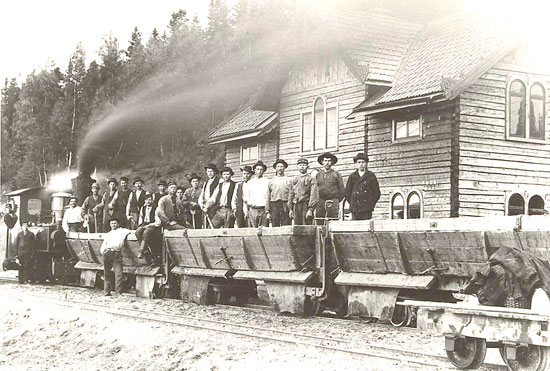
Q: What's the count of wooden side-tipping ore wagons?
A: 3